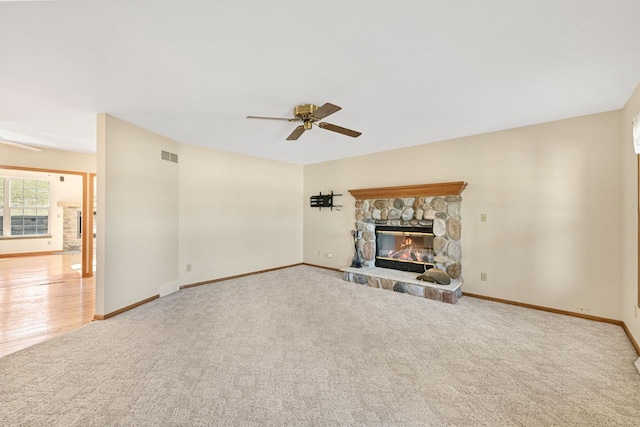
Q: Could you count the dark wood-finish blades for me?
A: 4